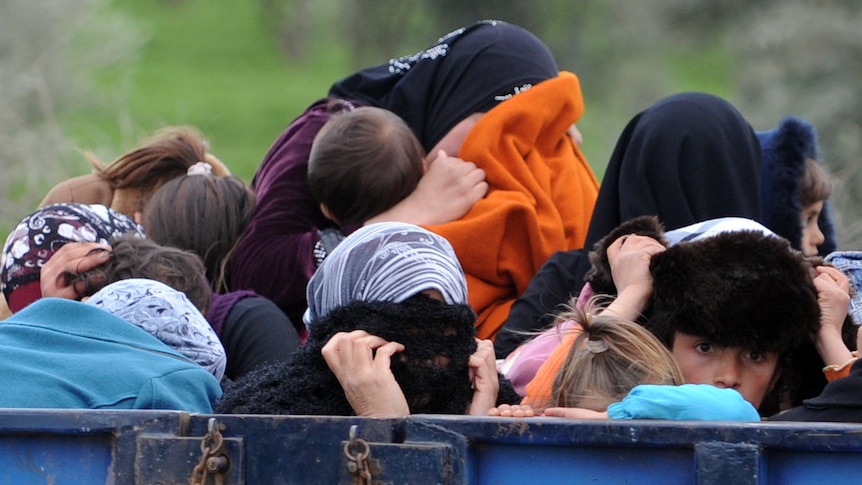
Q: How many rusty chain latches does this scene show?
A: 2